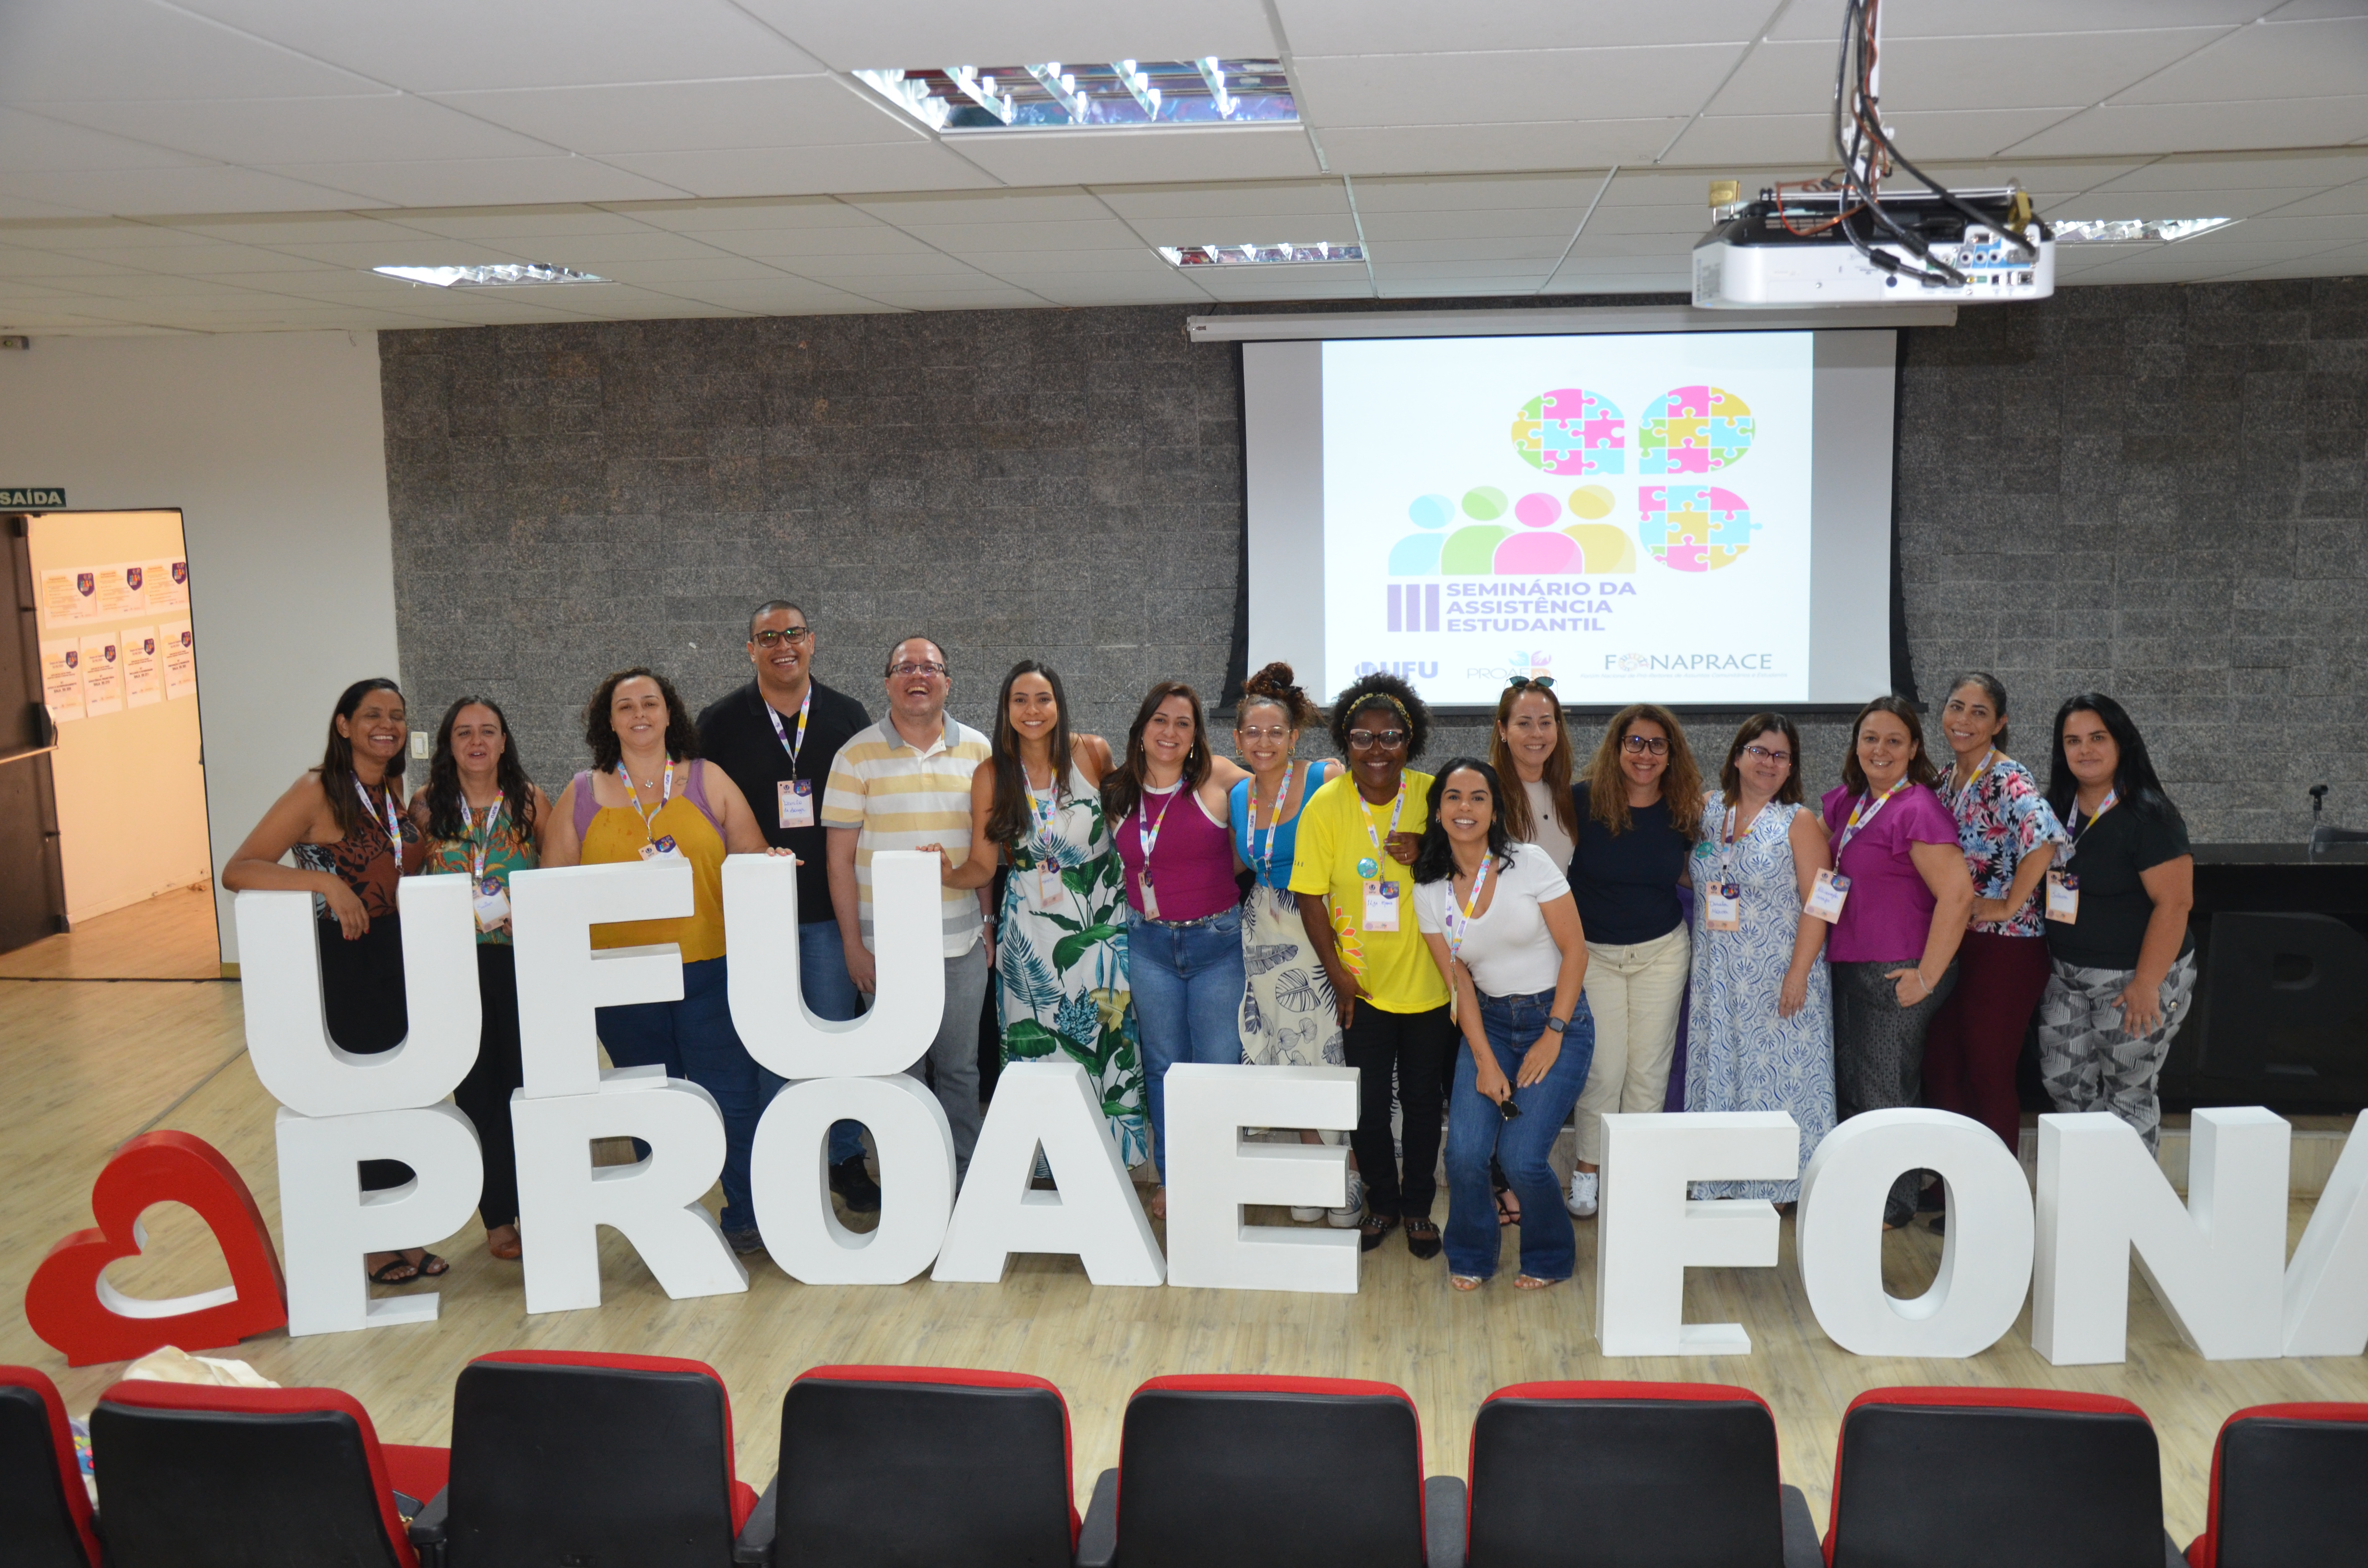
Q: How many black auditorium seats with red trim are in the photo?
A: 8